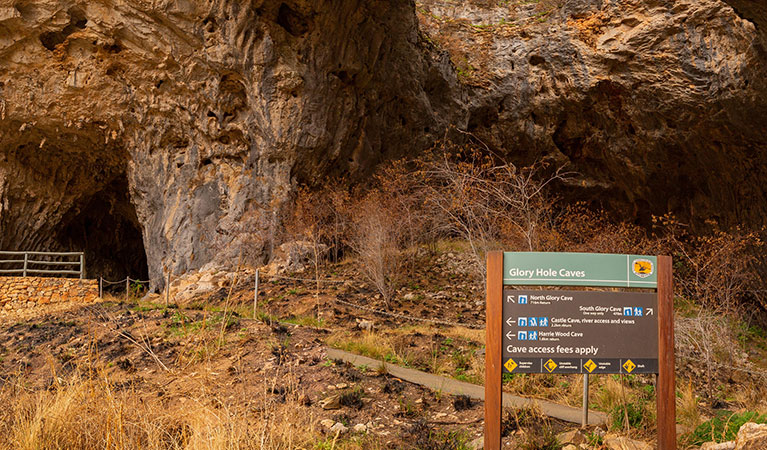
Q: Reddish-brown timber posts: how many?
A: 2